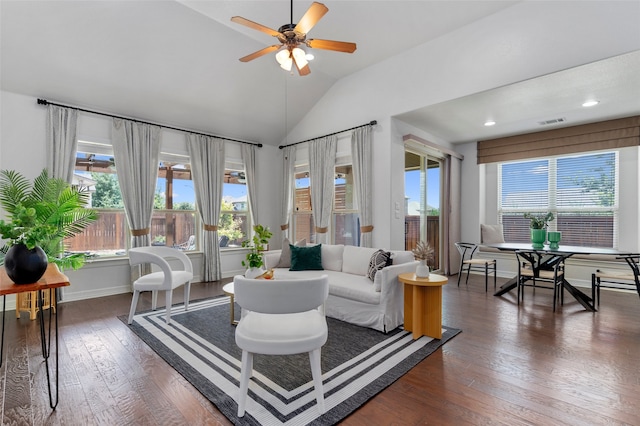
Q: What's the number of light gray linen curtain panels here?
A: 7